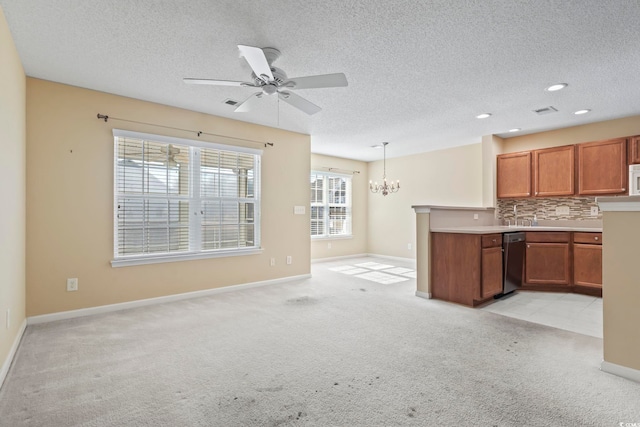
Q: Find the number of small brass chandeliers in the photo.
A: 1